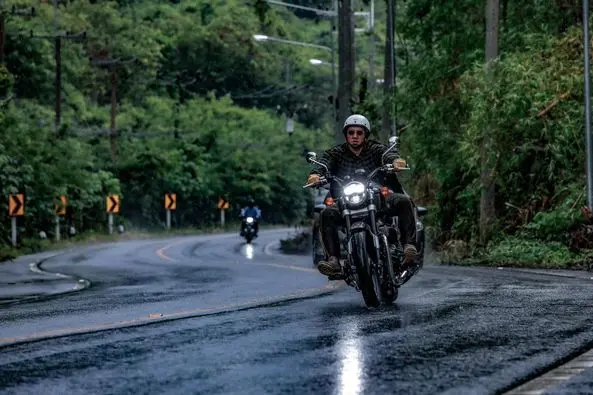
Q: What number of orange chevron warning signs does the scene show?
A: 5